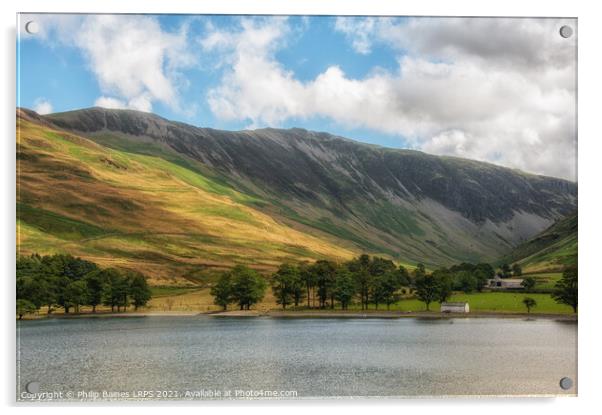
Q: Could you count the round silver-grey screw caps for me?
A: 4